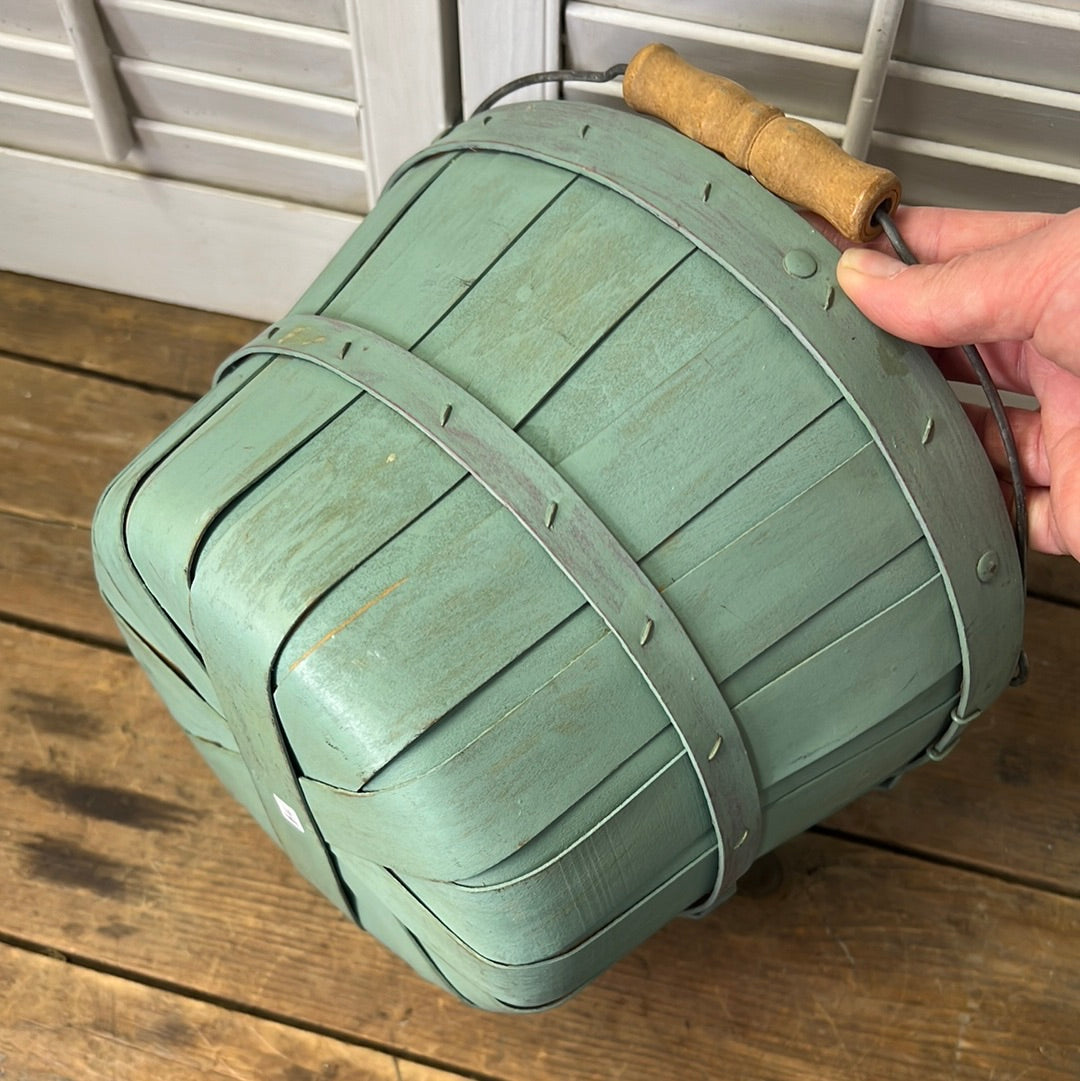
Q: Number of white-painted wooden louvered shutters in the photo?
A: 2